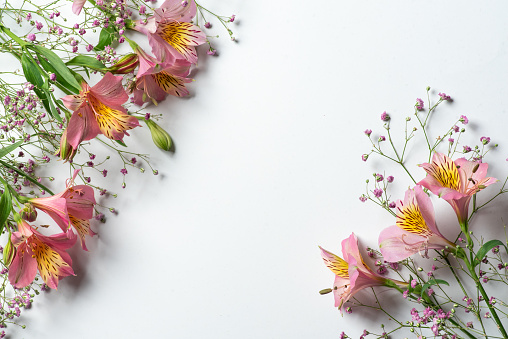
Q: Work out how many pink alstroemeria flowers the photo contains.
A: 8